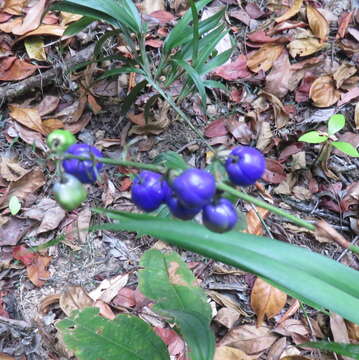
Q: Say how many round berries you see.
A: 8